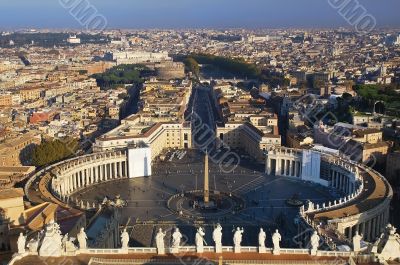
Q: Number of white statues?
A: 12